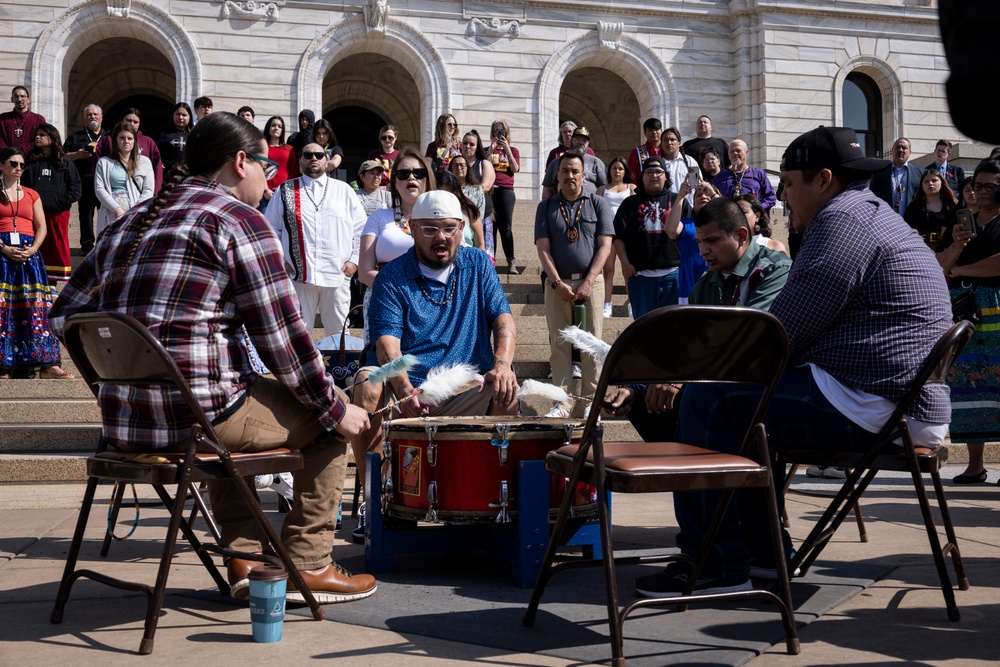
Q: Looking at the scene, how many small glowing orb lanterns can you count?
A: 0